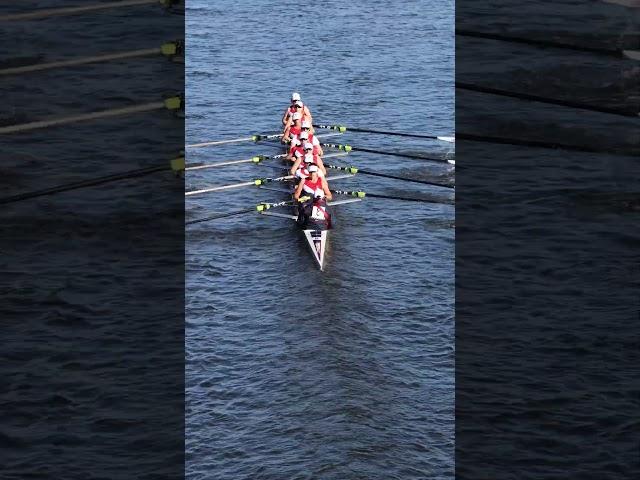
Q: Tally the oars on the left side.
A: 4